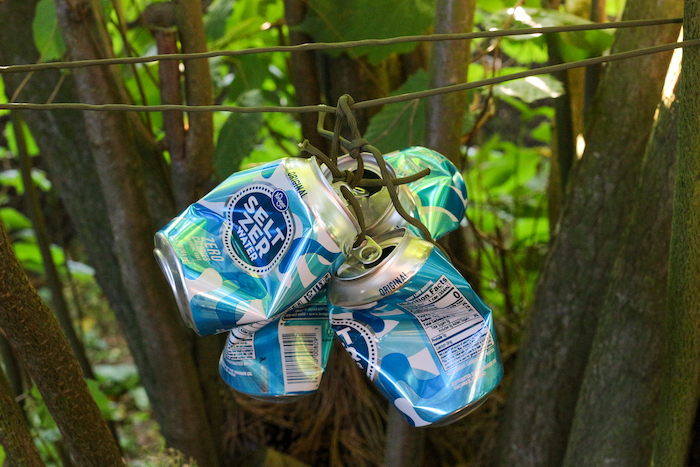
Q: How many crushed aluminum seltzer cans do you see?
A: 4